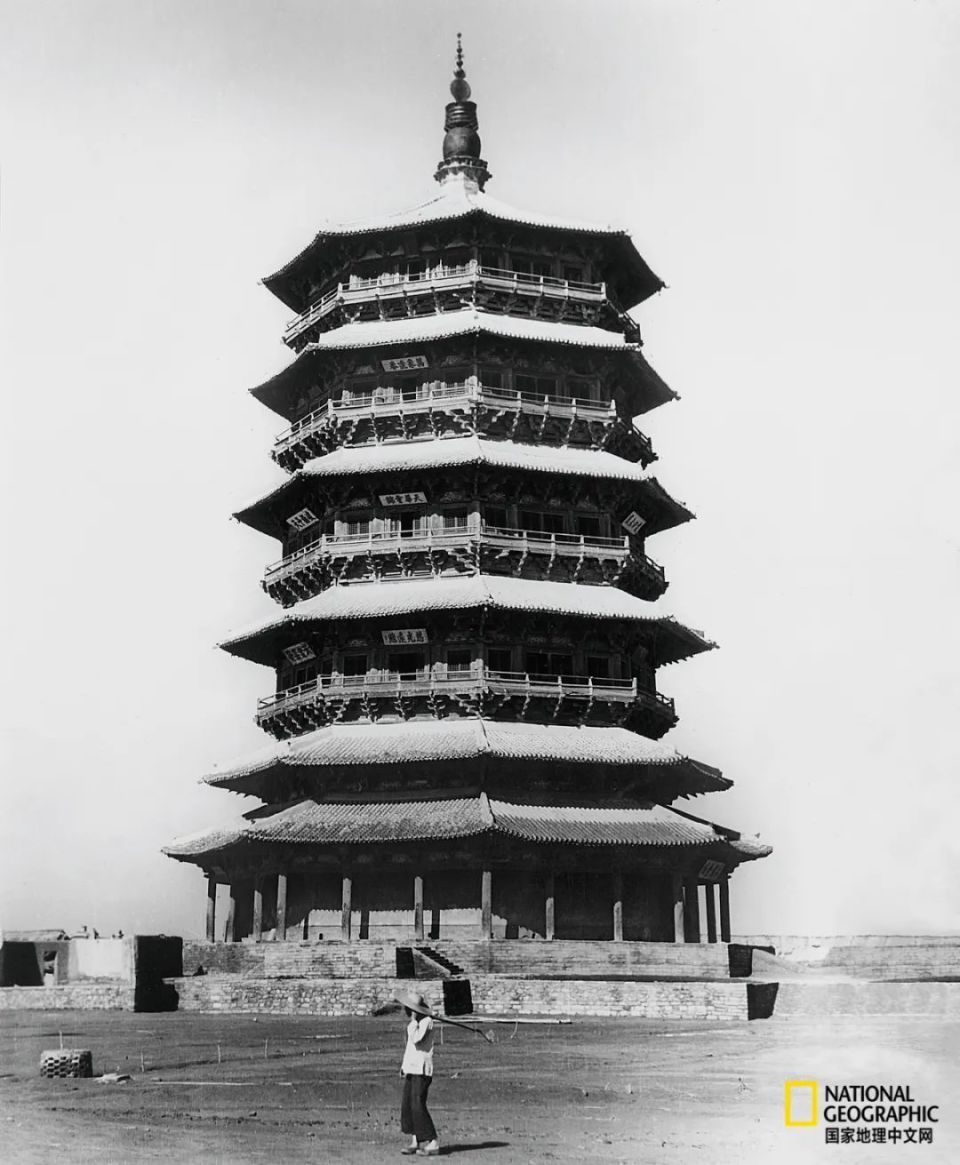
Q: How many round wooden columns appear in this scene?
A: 13